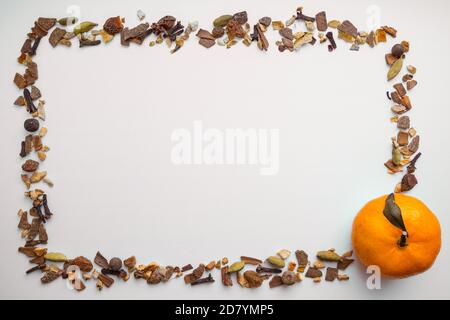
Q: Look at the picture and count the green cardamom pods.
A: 9